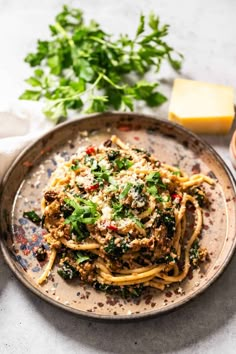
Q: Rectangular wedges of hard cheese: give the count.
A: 1